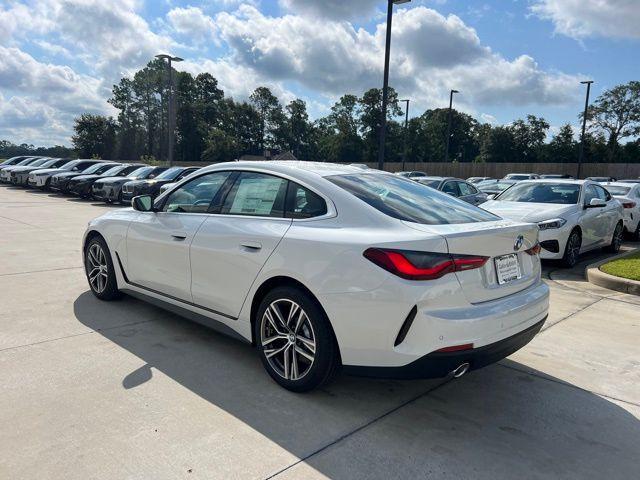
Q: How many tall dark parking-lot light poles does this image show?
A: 5